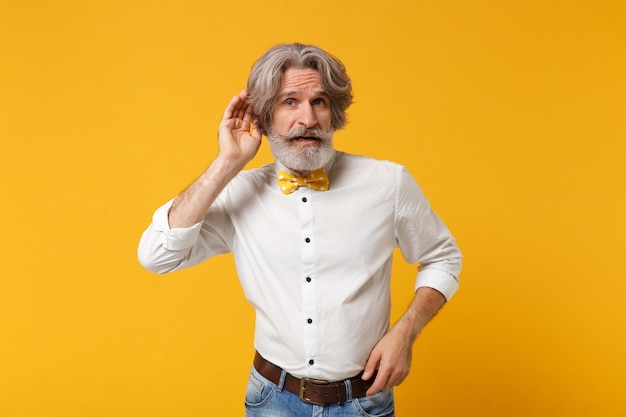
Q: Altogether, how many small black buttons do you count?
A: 5